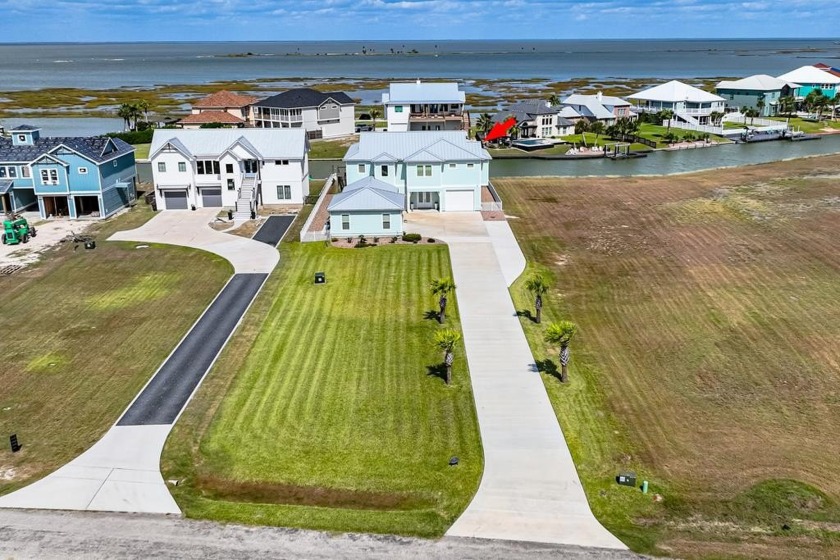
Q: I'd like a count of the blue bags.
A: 0